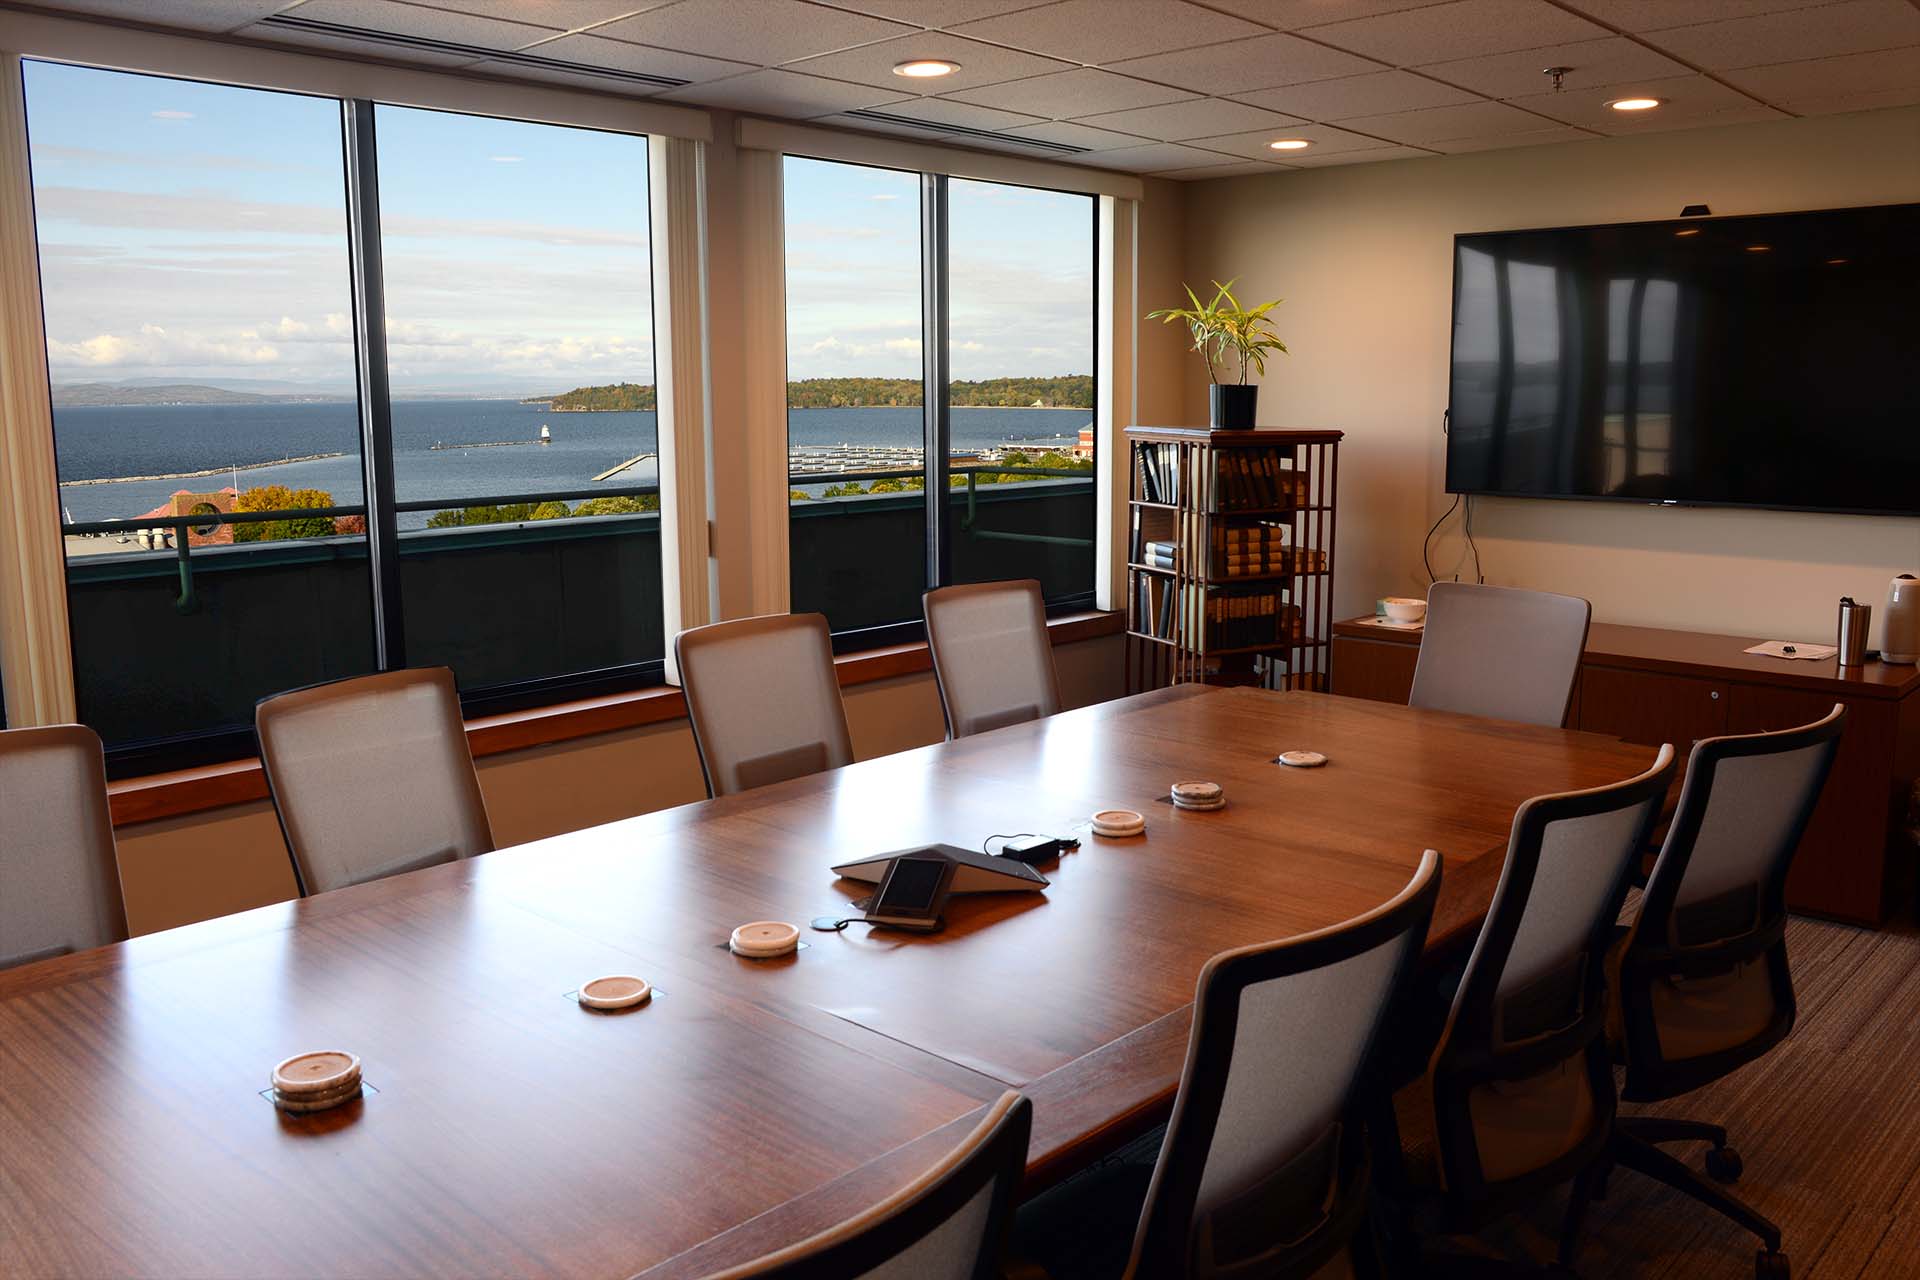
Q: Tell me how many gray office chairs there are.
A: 9